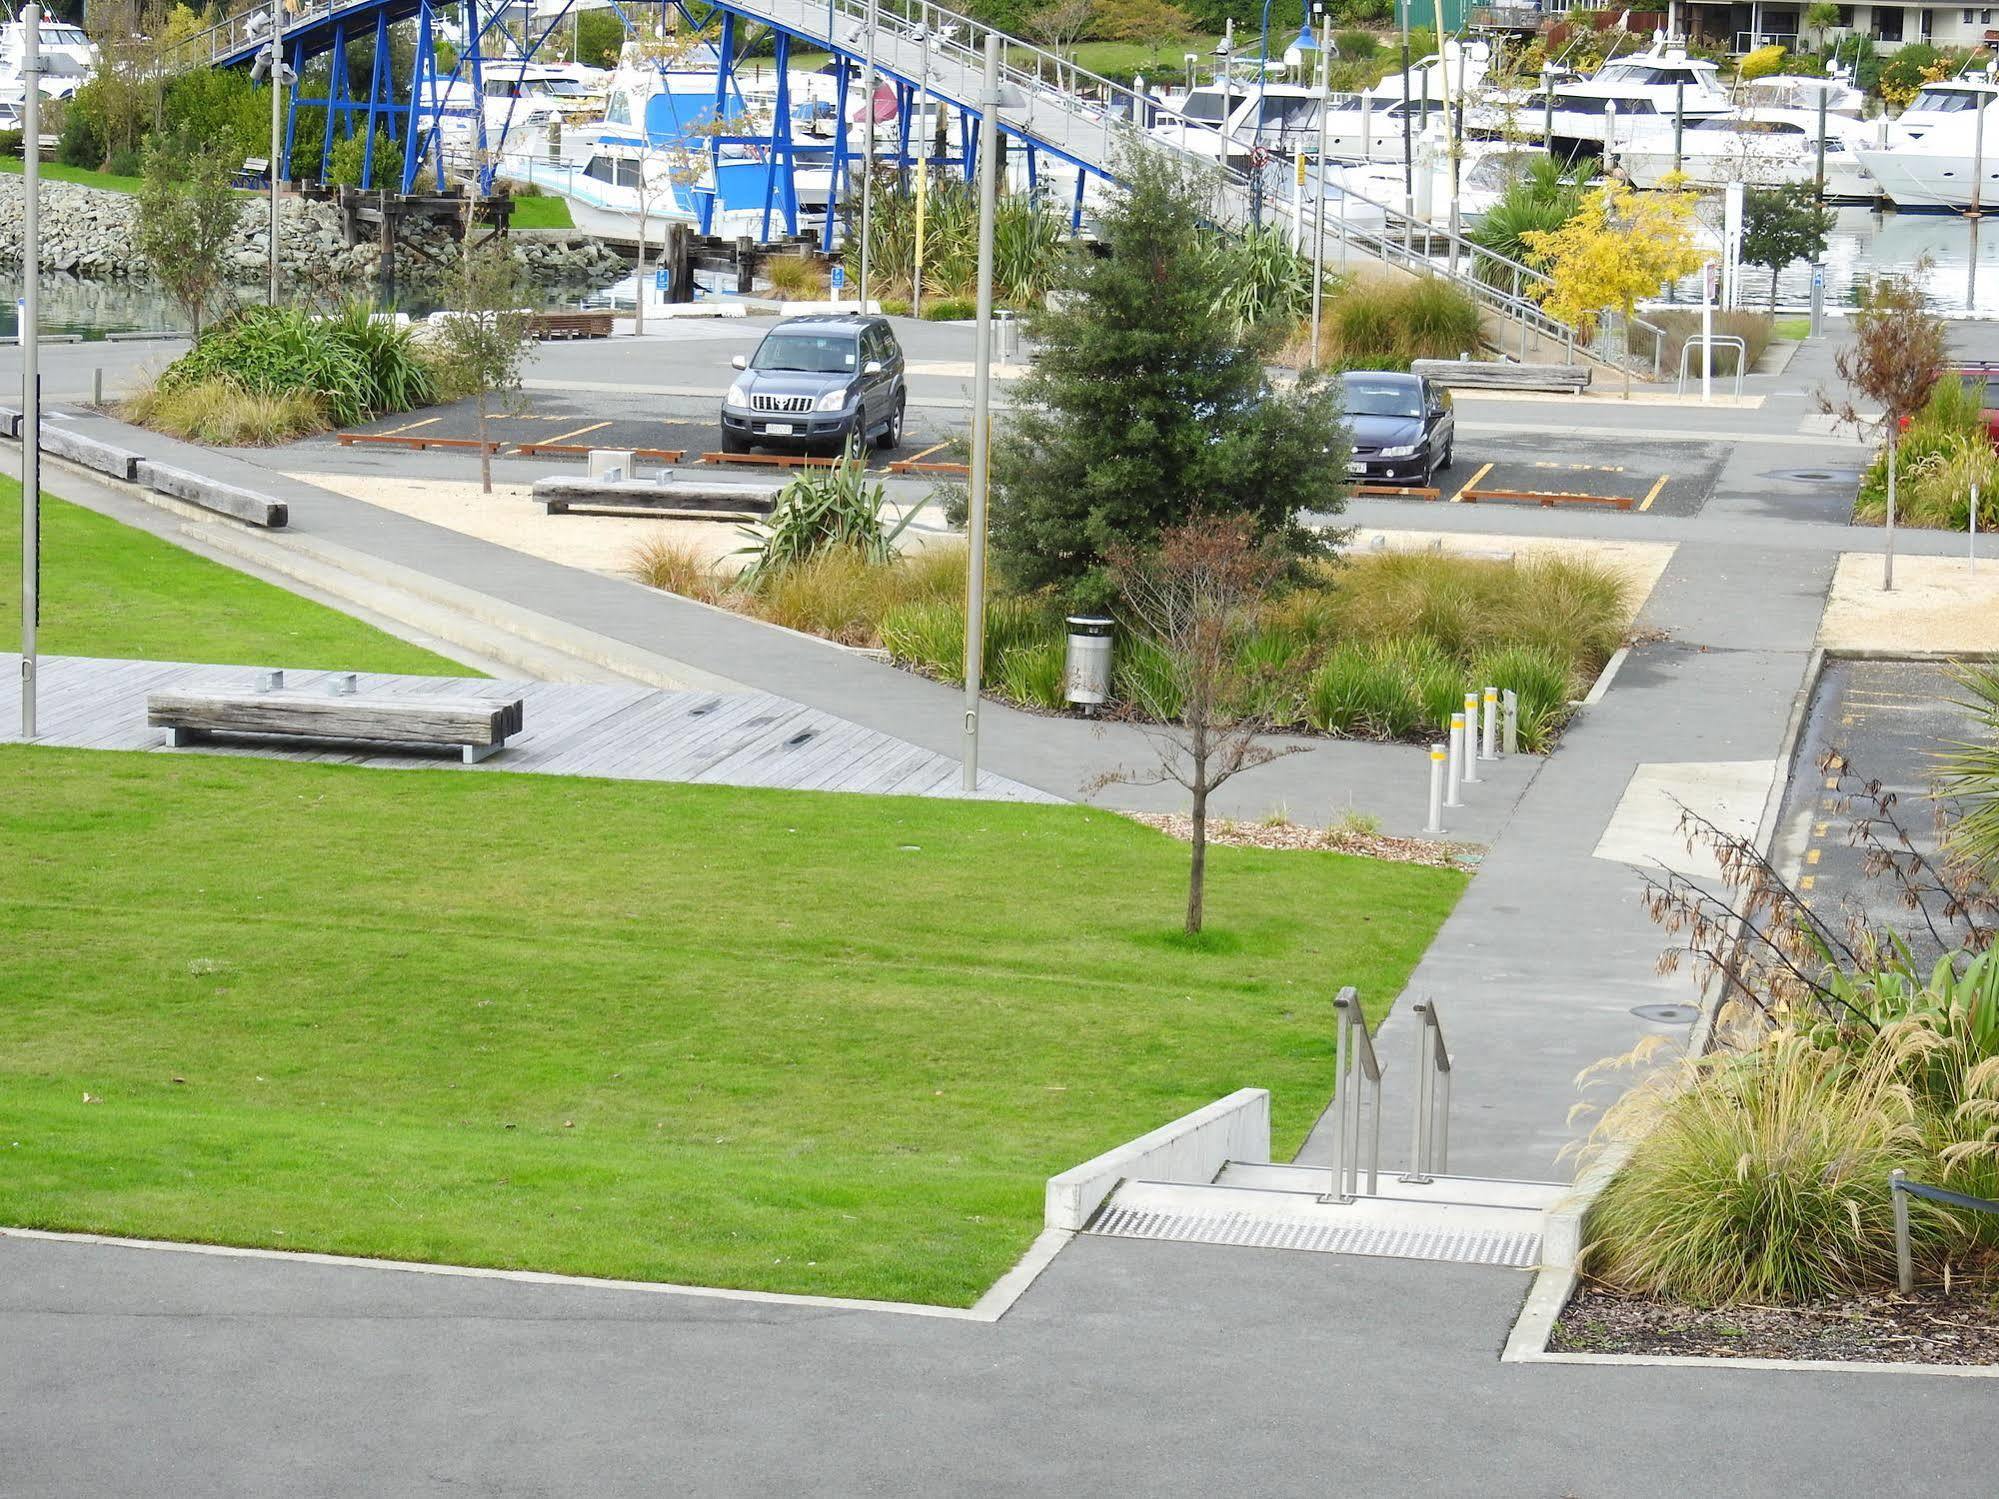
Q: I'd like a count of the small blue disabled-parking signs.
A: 2